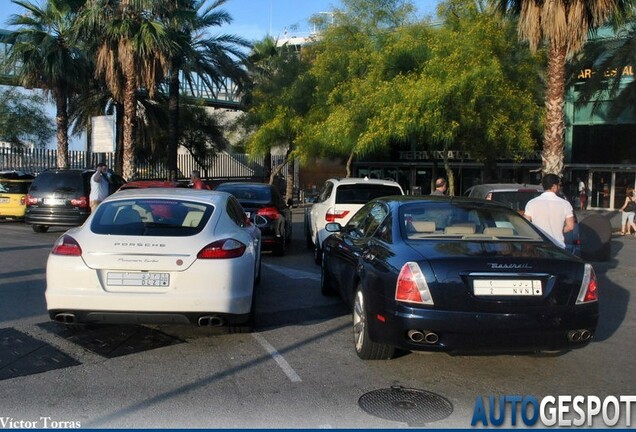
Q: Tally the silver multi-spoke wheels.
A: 1